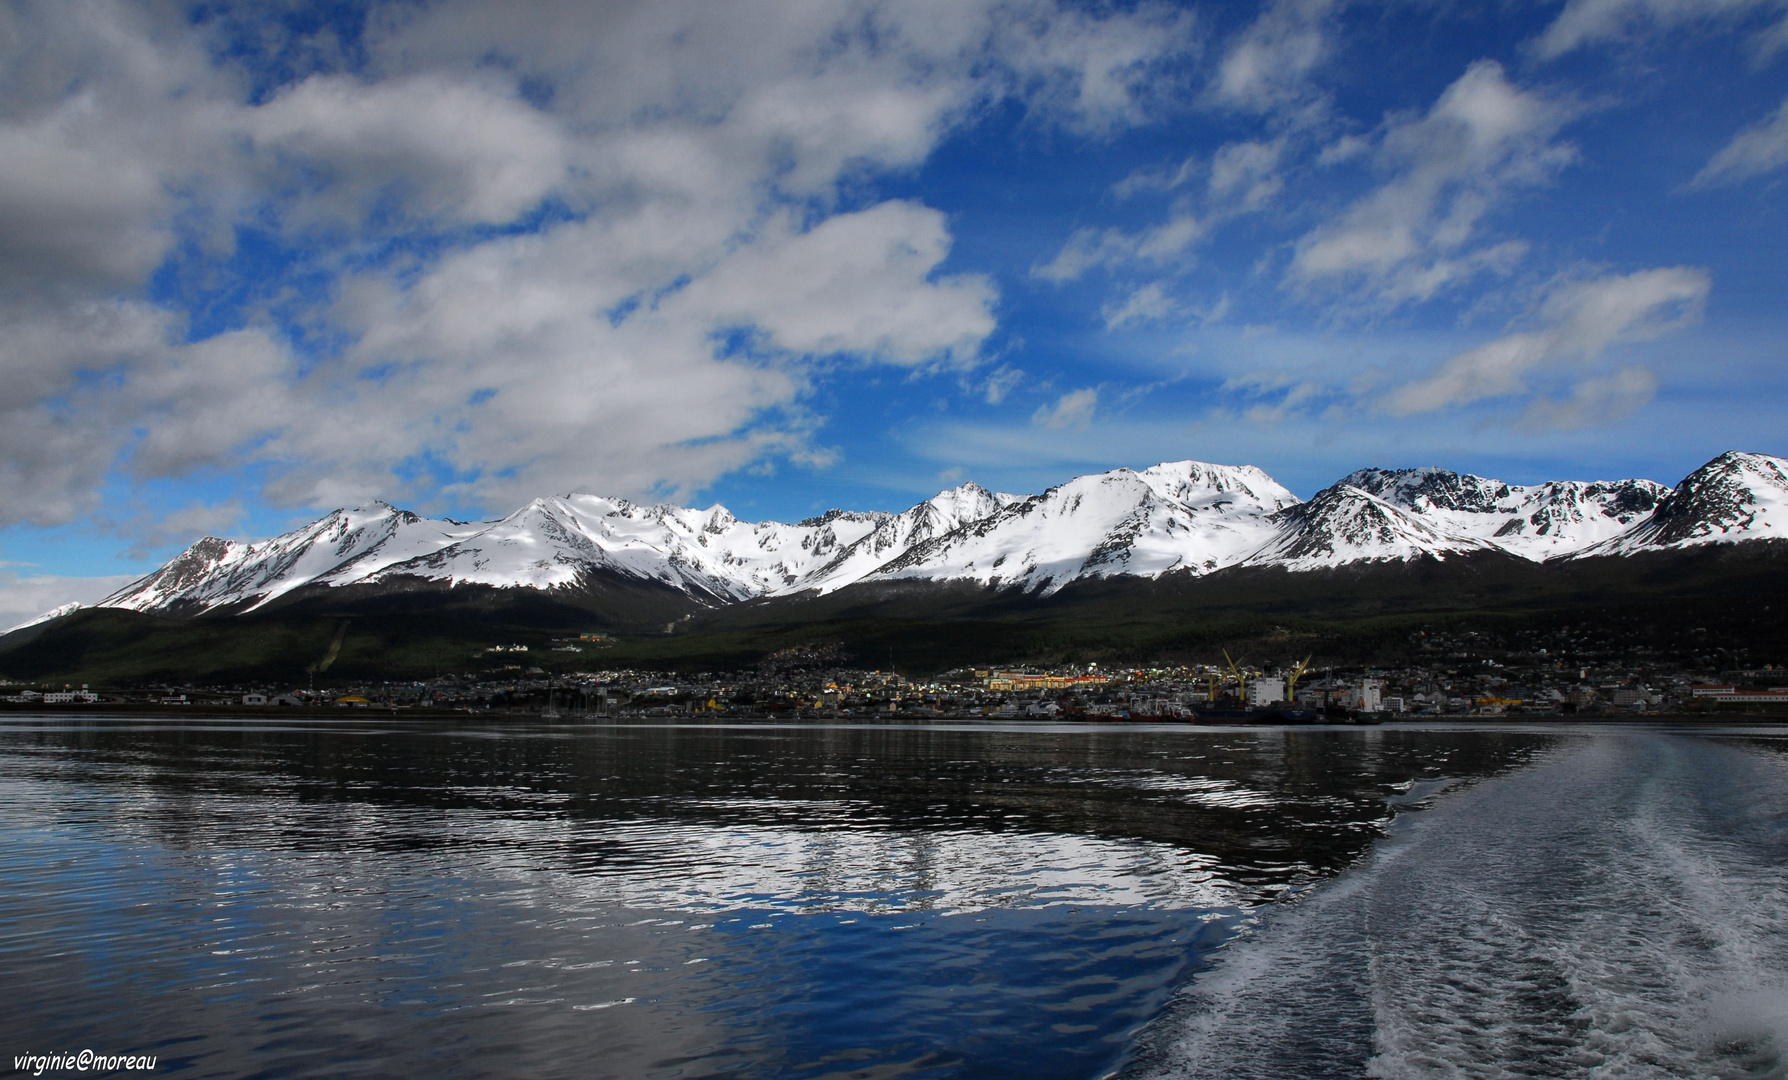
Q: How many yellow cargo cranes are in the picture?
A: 3